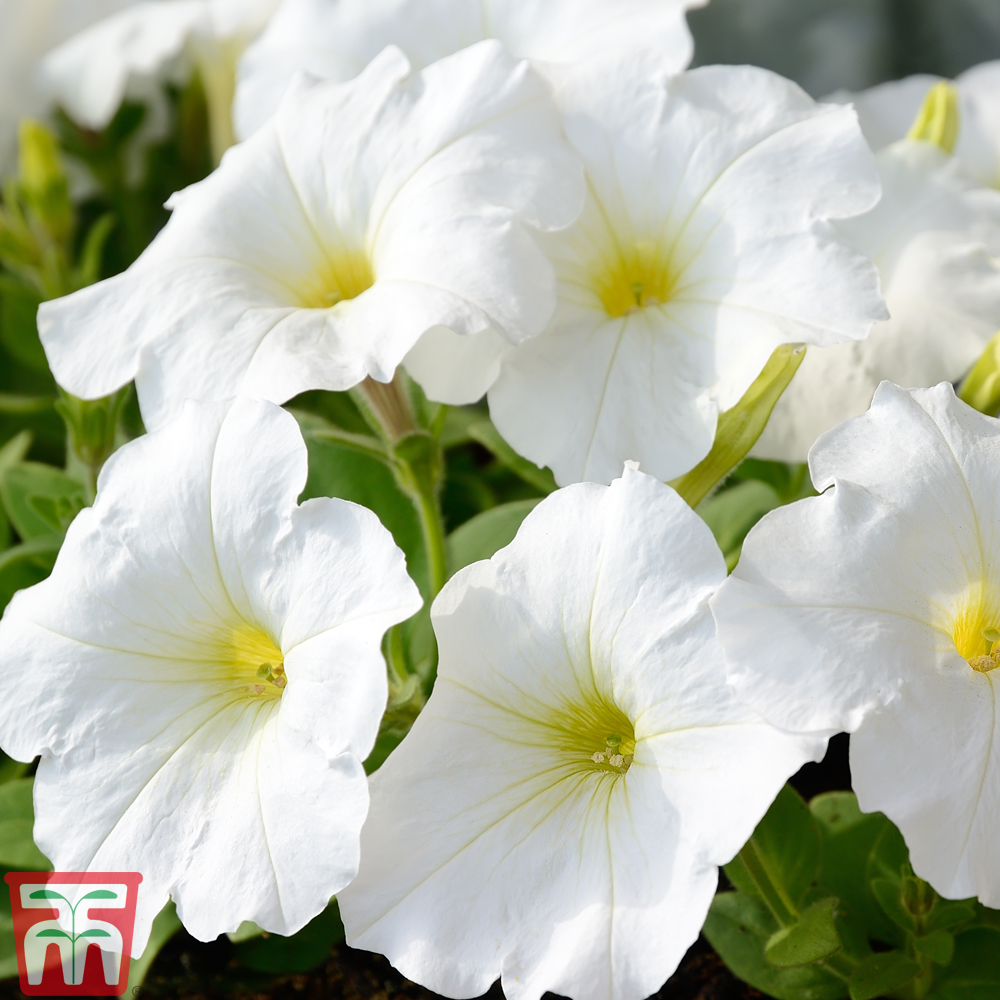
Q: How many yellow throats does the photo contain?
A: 5